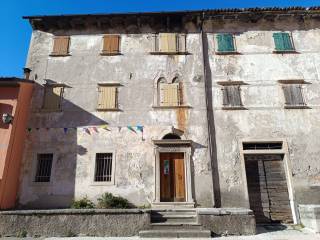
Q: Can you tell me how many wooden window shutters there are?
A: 10